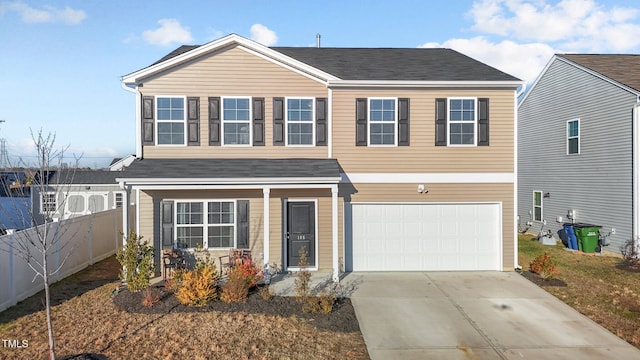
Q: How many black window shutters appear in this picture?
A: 12